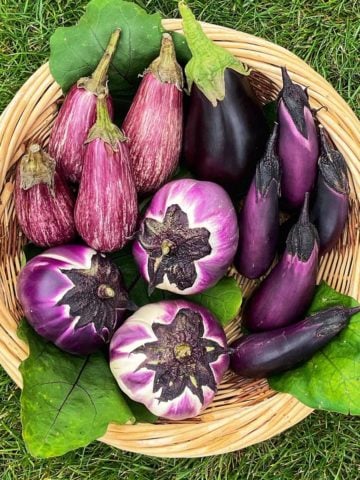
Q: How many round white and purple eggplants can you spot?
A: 3